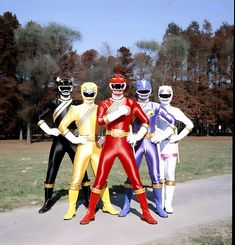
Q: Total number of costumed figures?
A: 5